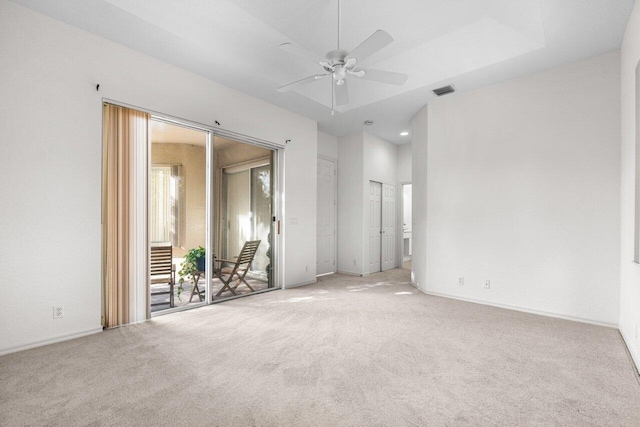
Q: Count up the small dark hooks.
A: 3